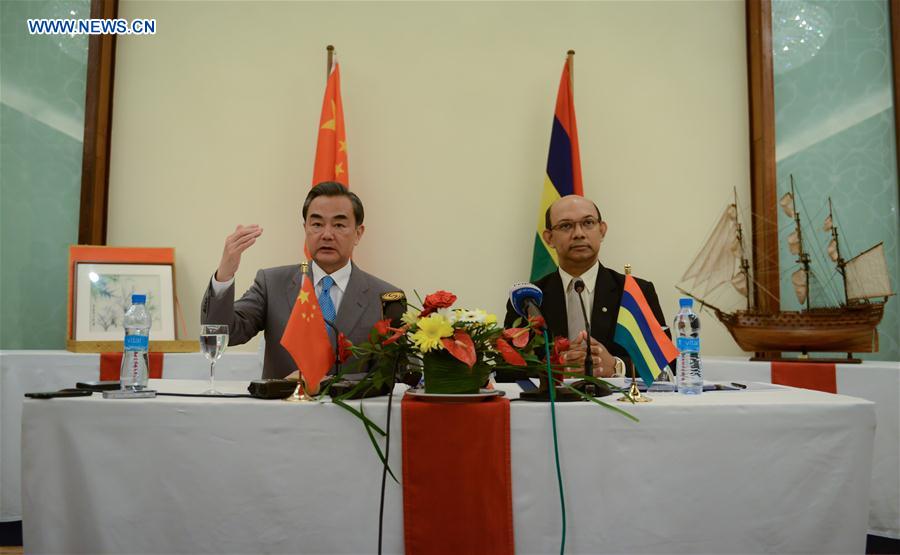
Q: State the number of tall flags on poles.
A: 2